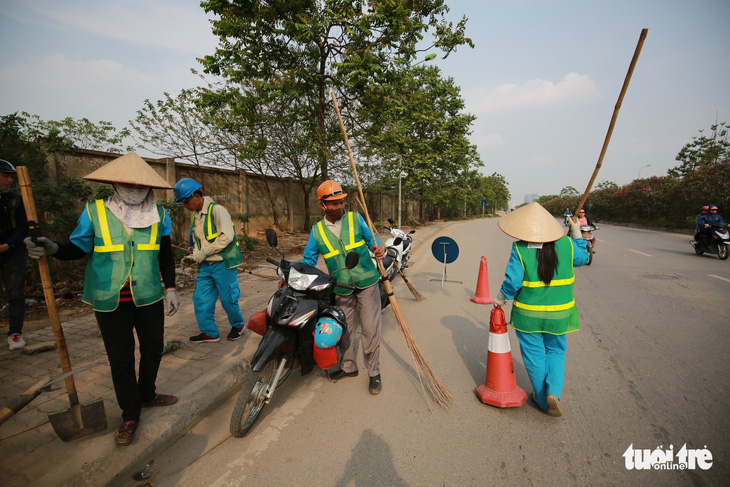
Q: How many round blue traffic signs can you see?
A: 1